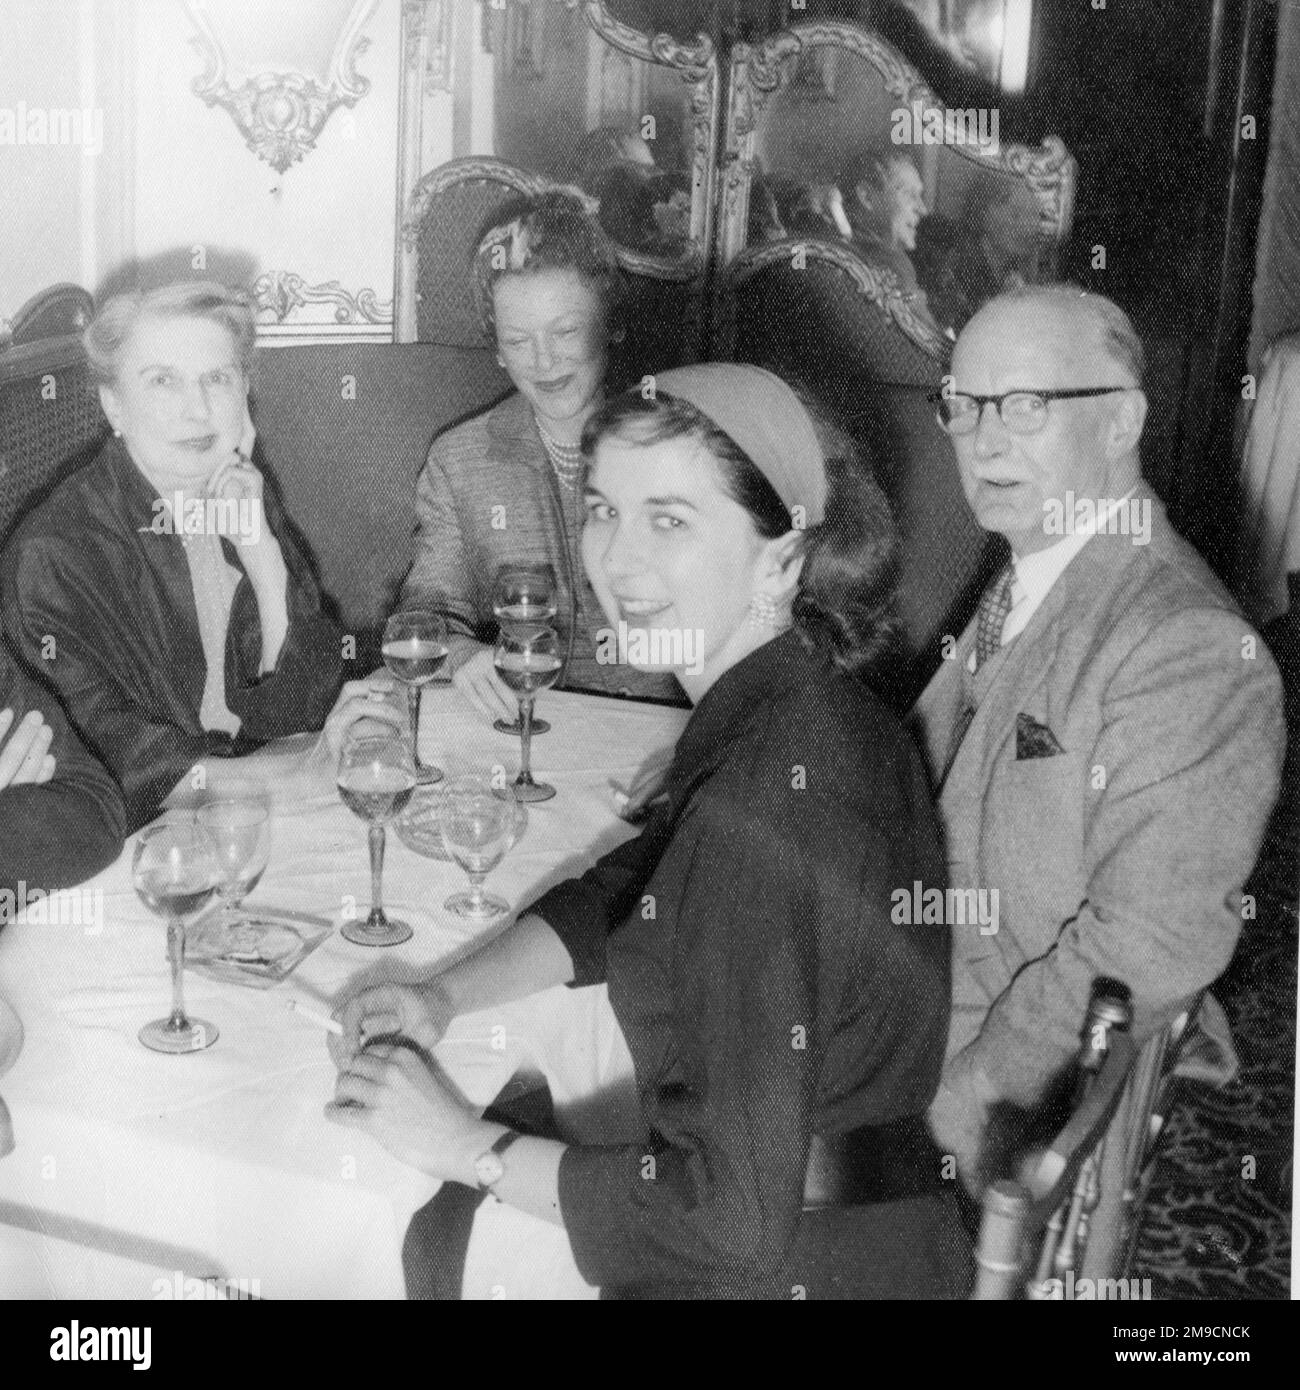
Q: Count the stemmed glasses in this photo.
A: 7